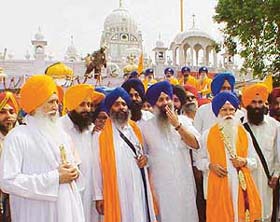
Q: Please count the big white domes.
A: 2